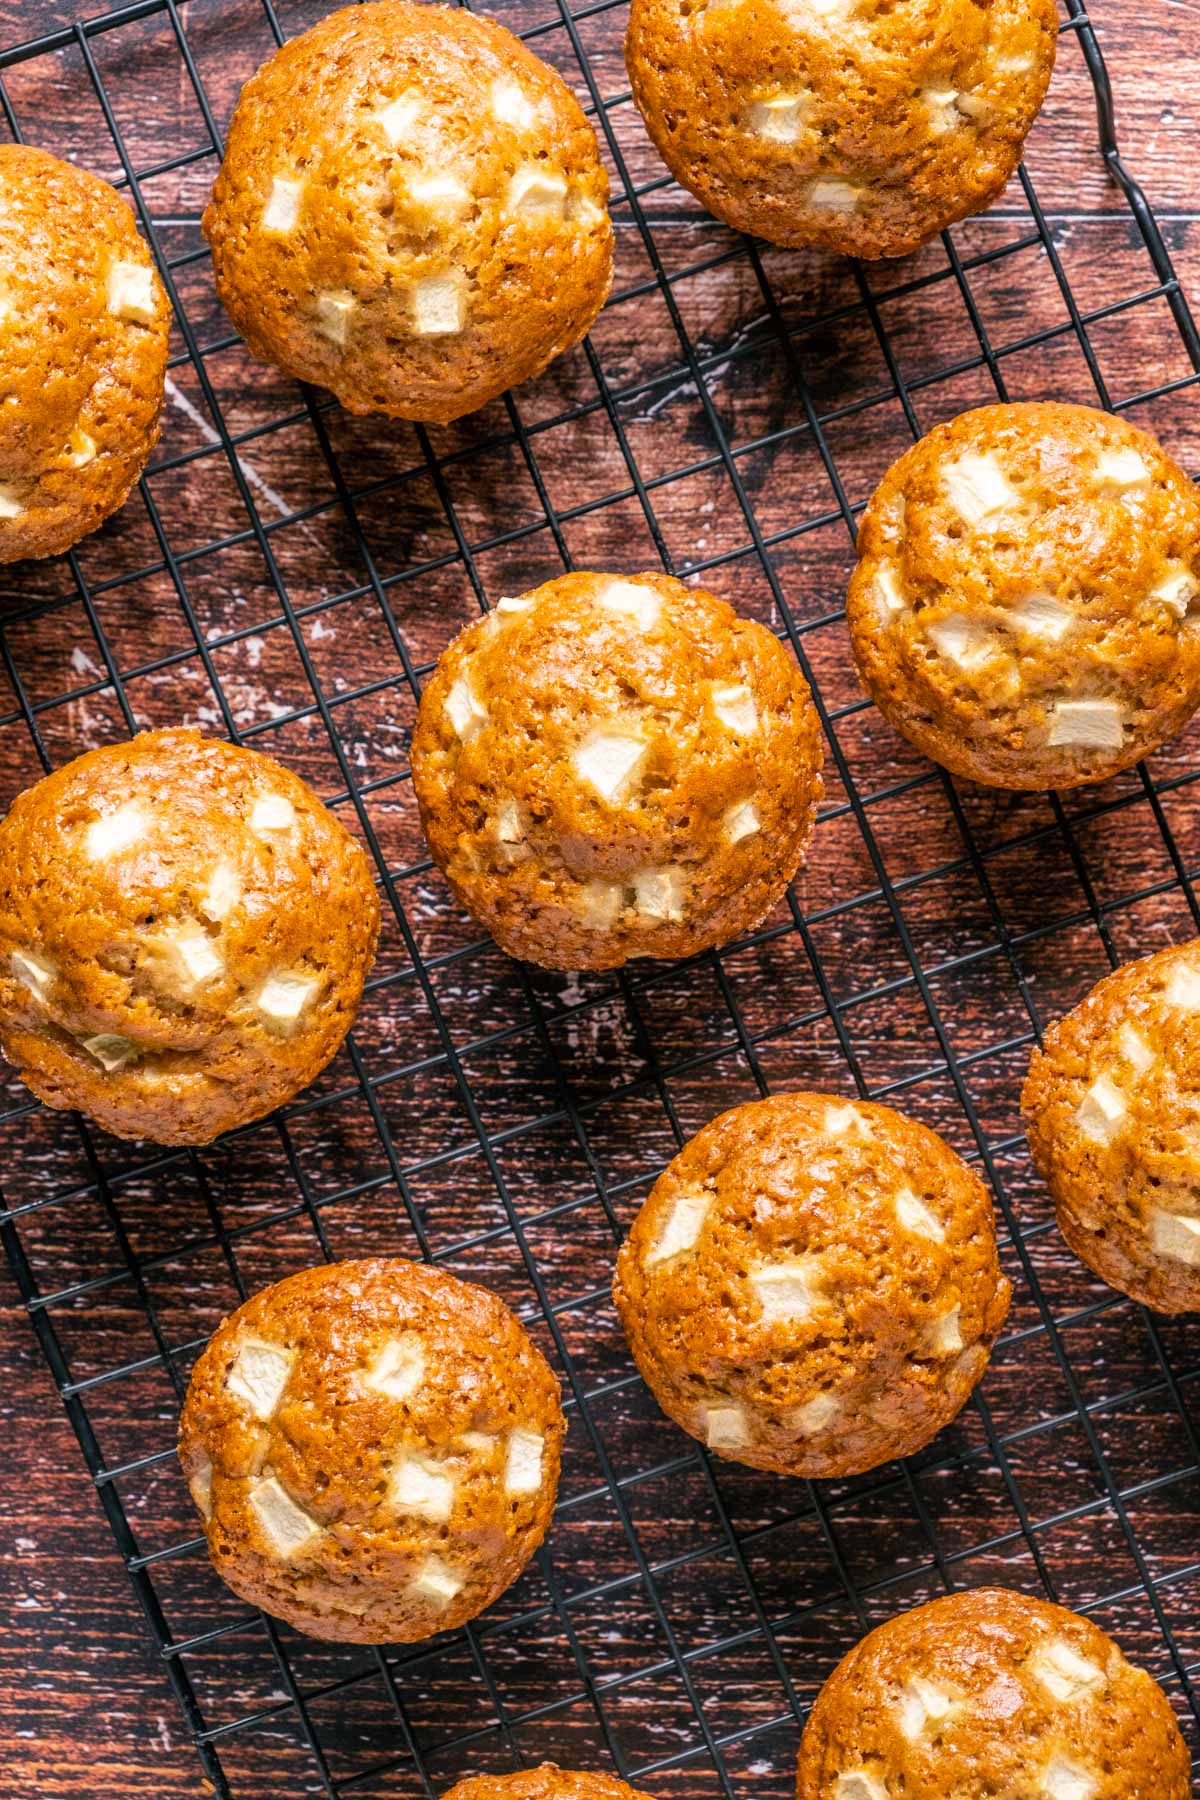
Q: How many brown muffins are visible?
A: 11